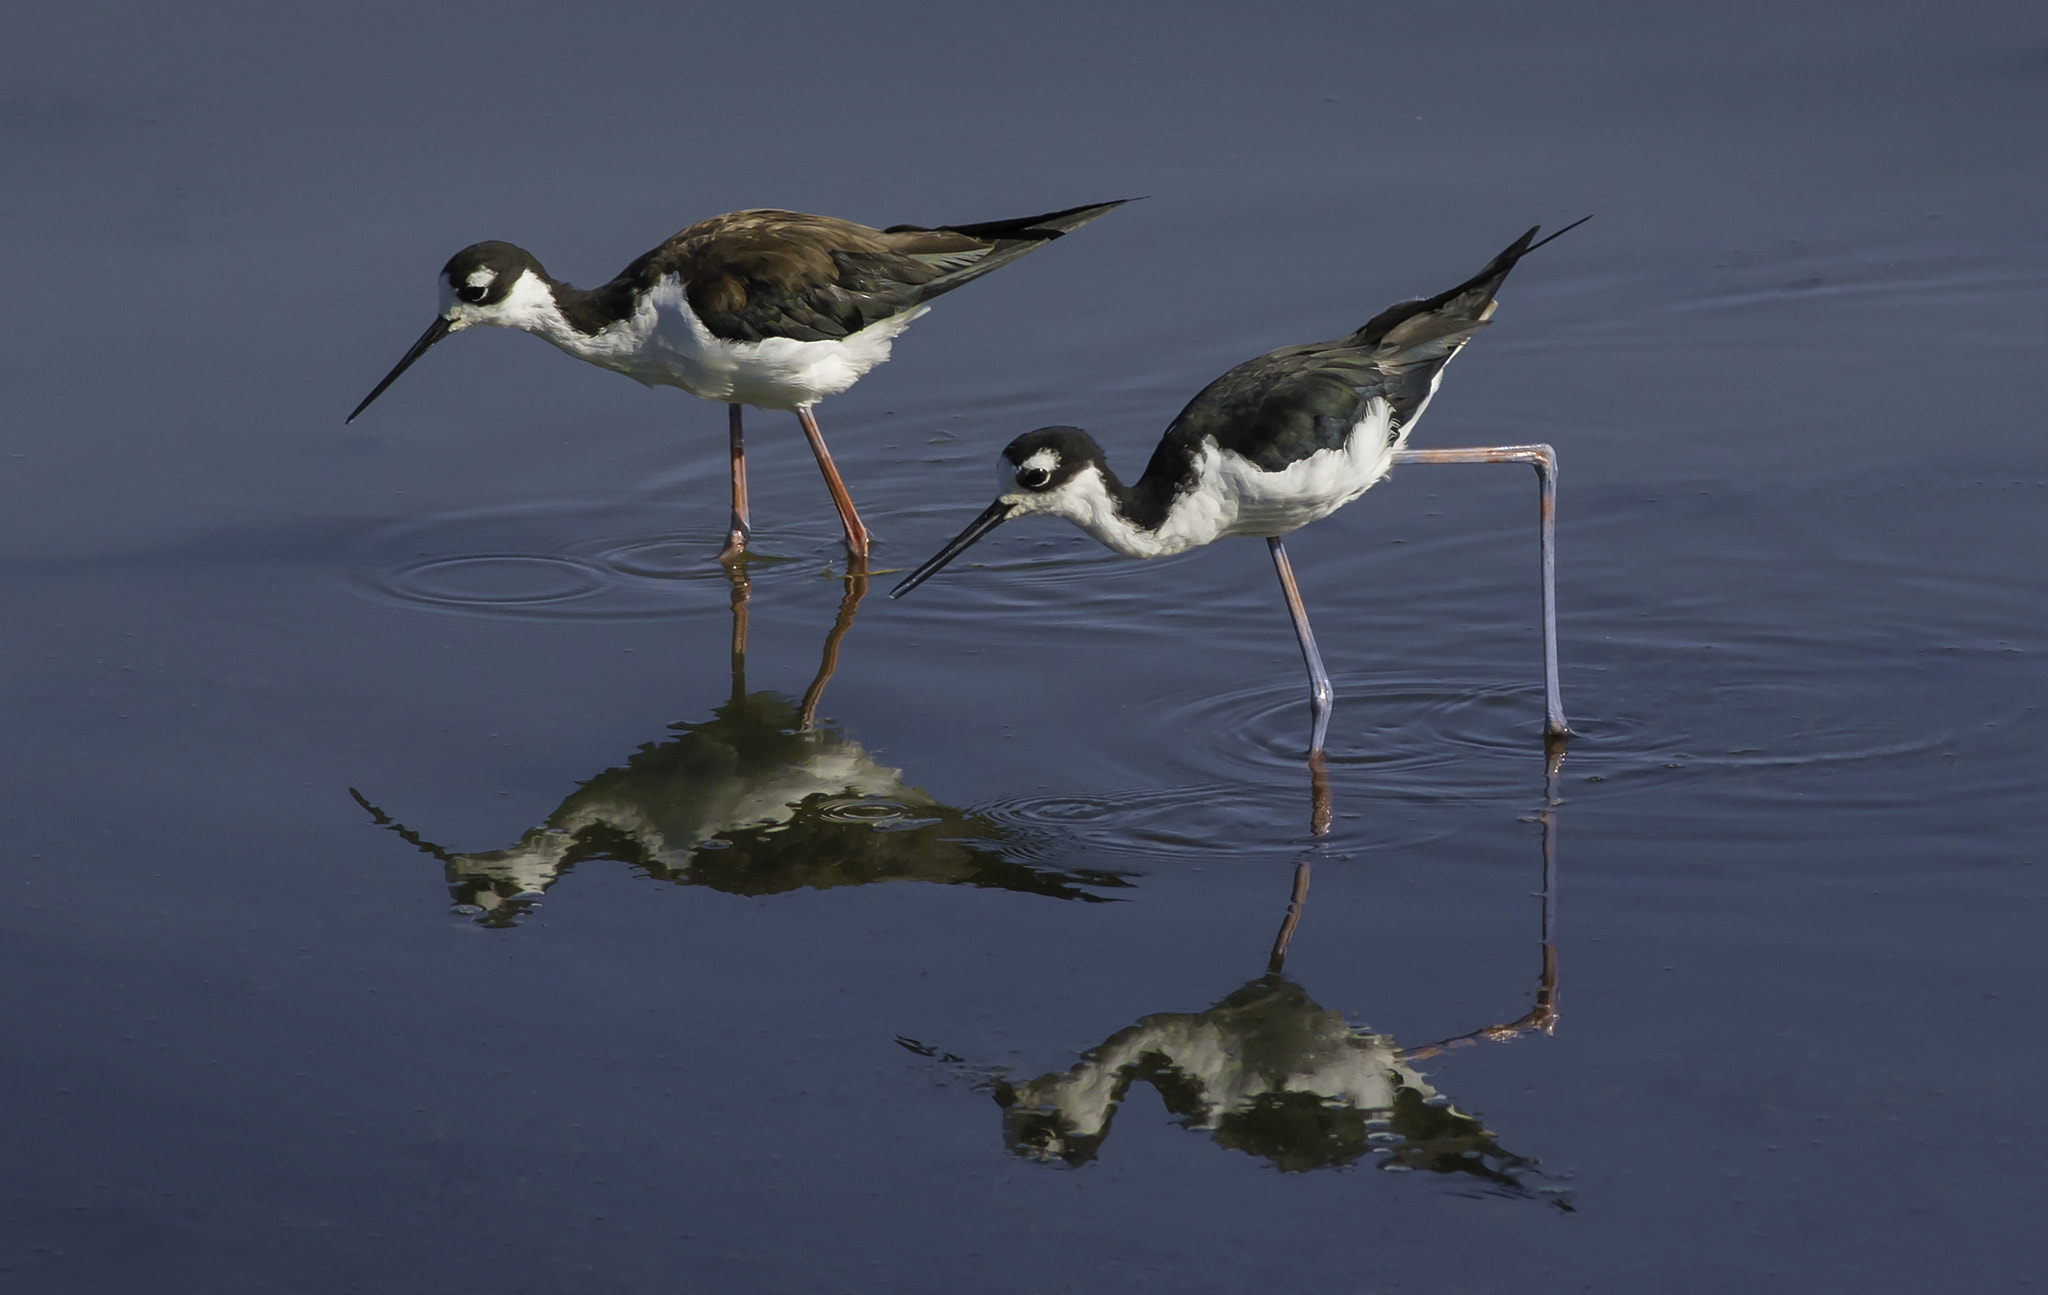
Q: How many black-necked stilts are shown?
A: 2